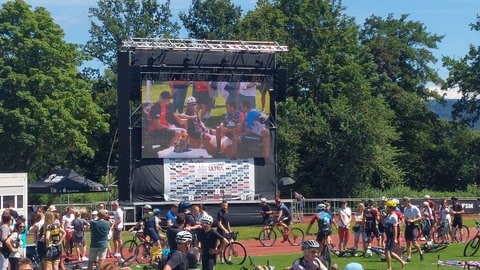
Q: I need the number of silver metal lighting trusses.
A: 1